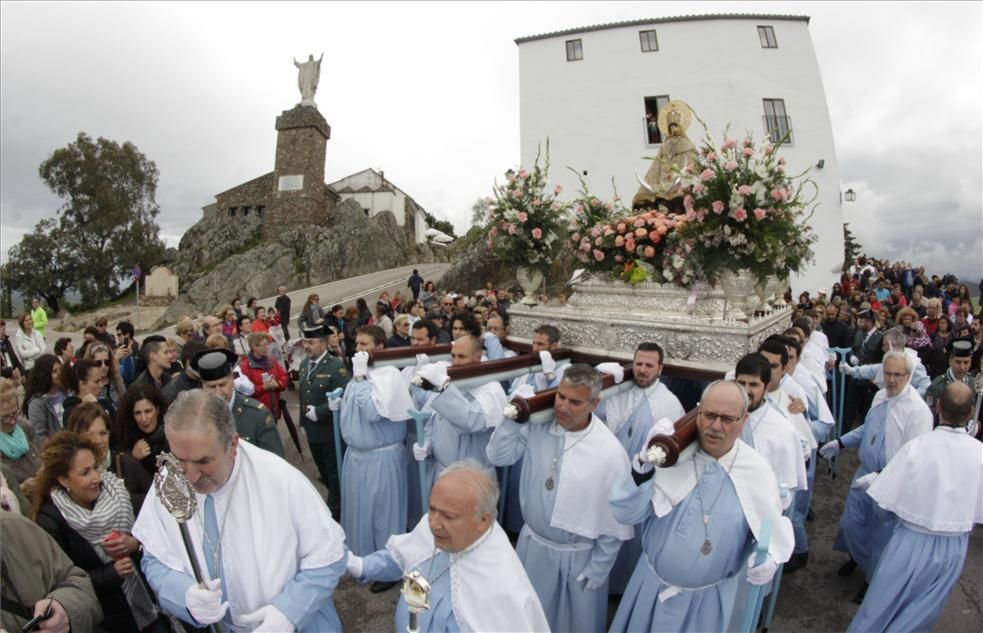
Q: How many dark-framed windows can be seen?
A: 5